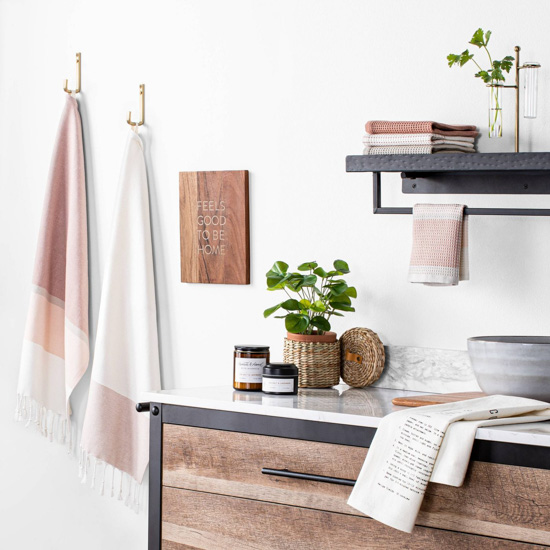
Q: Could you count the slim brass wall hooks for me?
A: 2